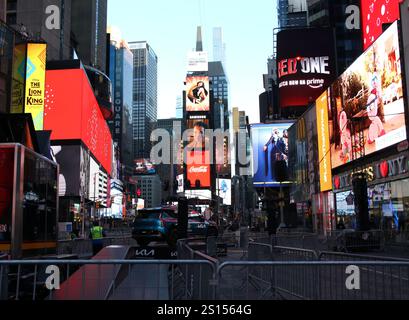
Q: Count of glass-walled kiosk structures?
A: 1